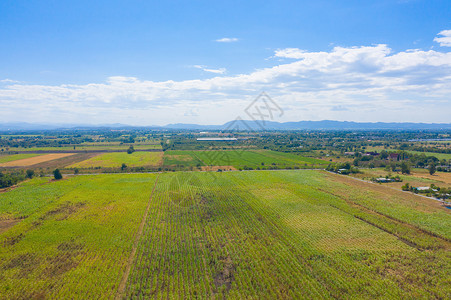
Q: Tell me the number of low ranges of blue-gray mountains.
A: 1